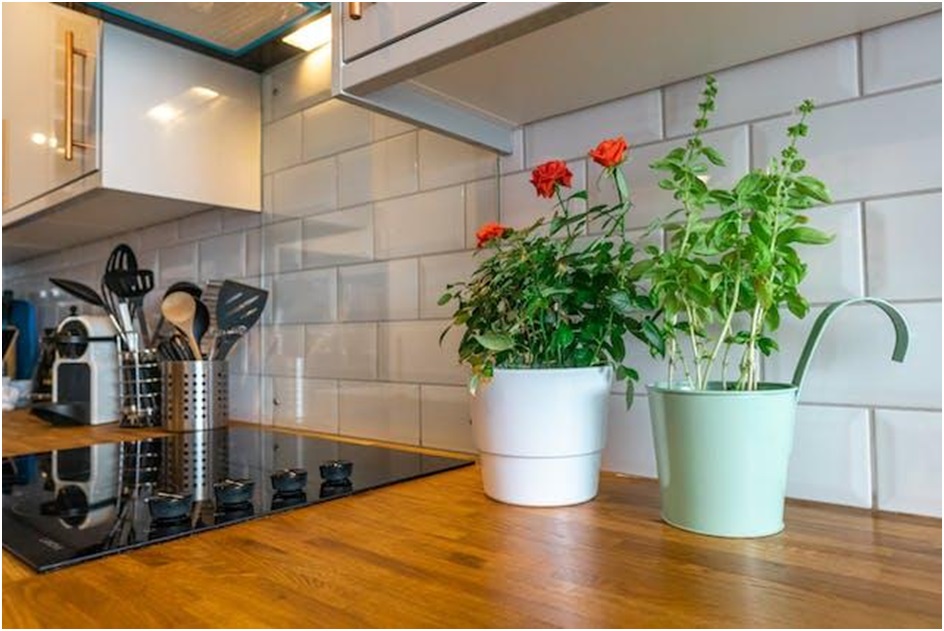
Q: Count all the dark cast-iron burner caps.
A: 0